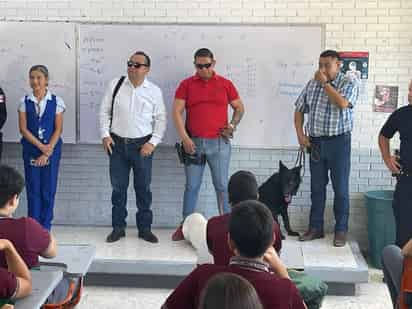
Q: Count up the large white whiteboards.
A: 2